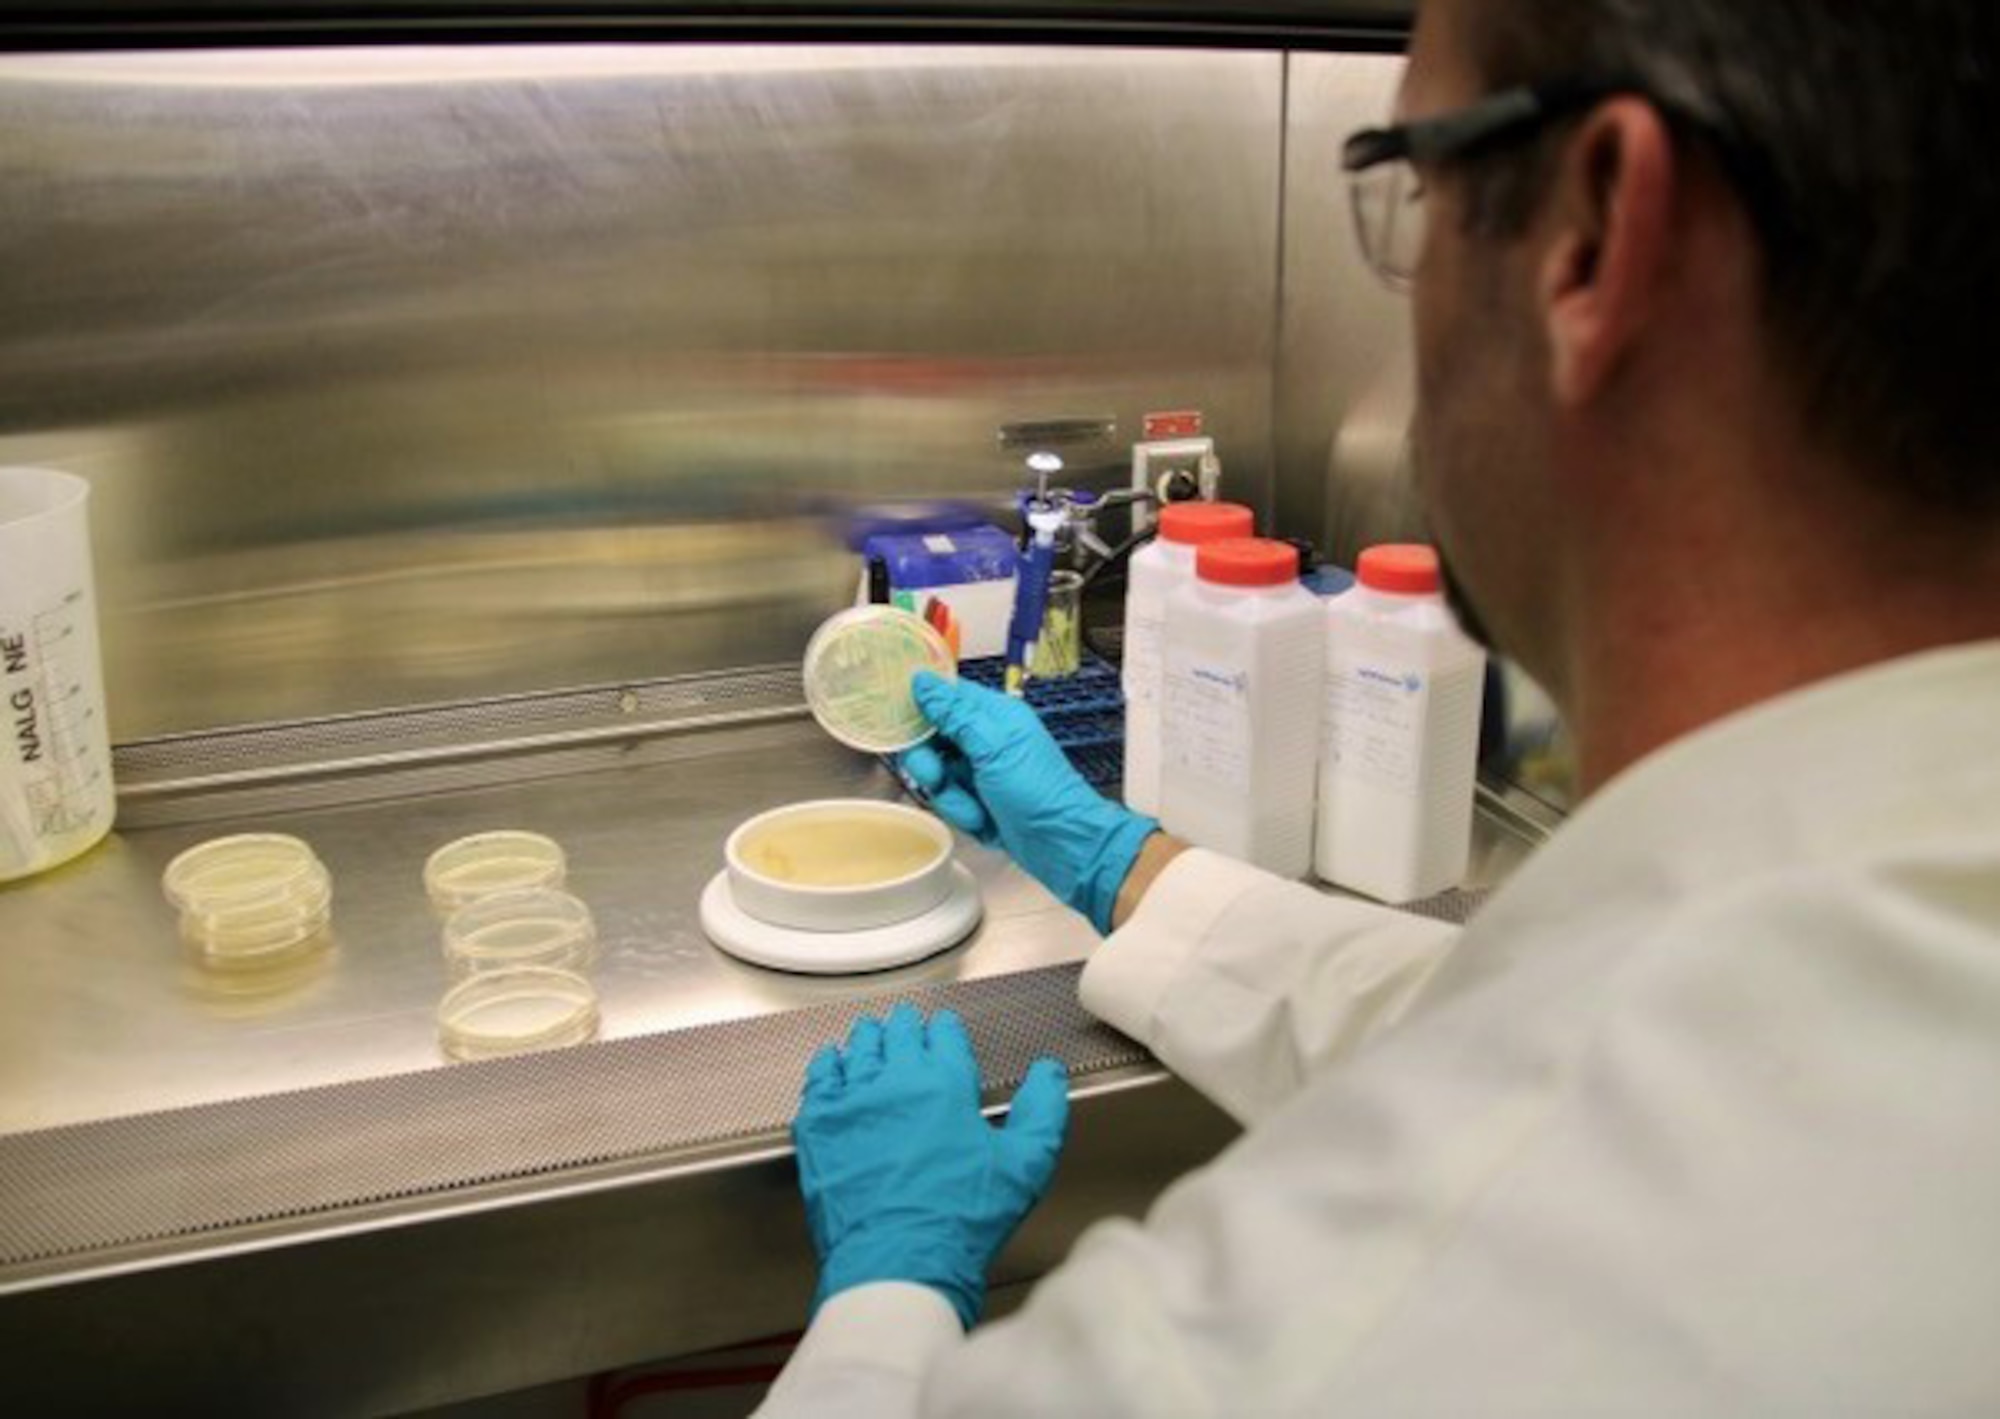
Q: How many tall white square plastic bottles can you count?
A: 3